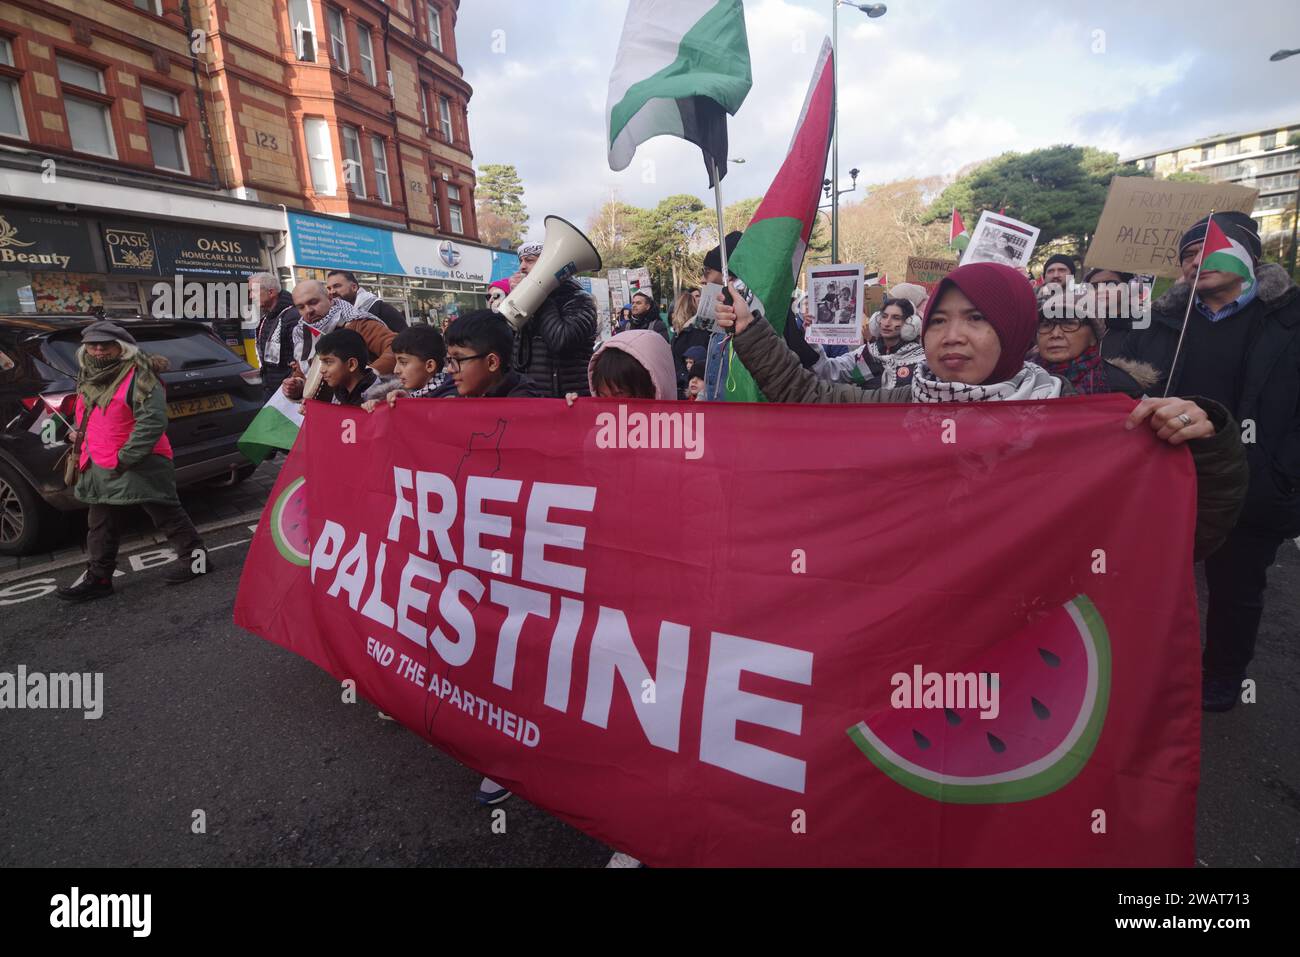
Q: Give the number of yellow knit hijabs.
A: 0